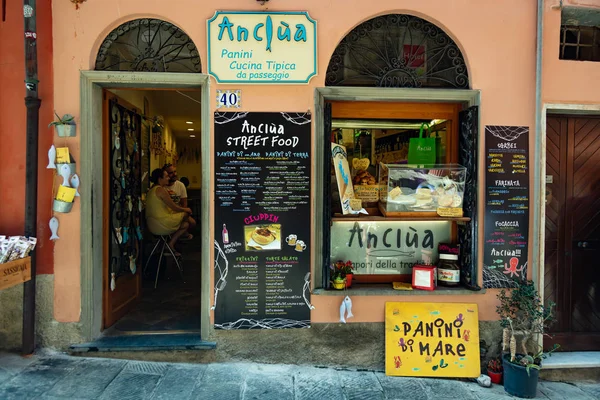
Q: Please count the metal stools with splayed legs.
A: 1